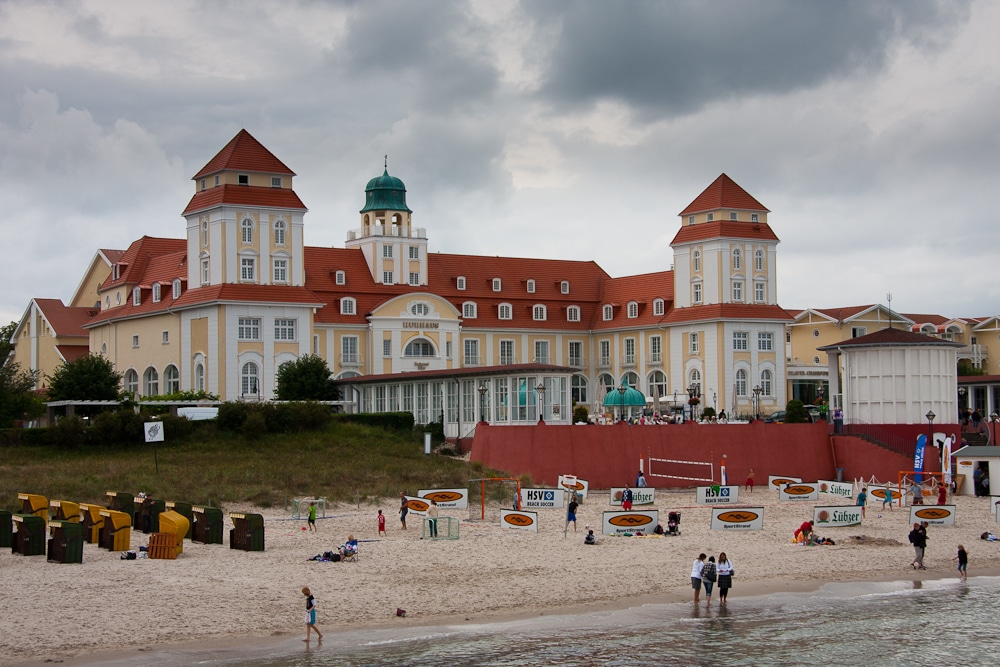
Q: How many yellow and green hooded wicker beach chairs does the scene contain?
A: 13